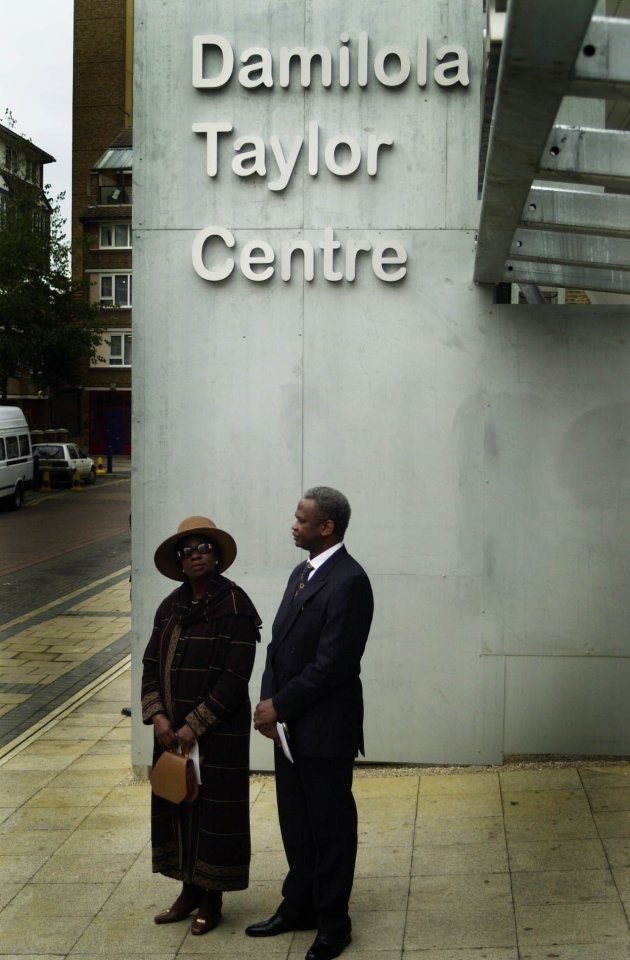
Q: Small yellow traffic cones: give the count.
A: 3